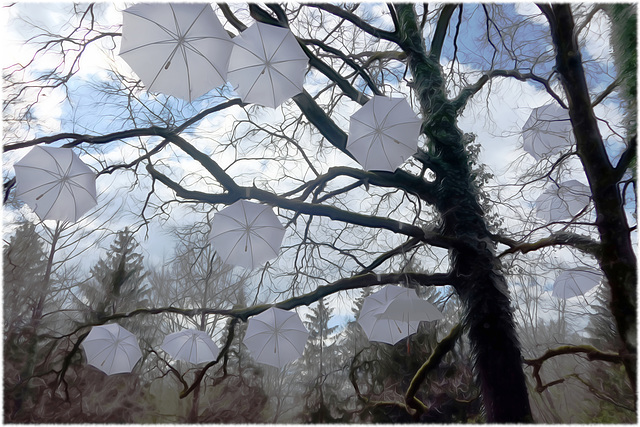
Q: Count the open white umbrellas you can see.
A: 13